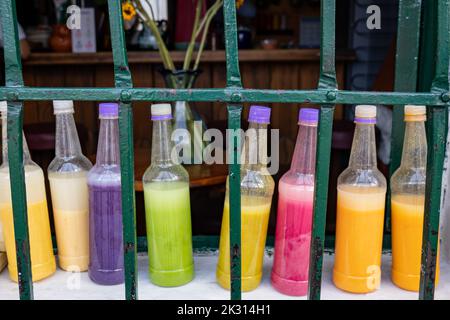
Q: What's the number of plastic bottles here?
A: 8